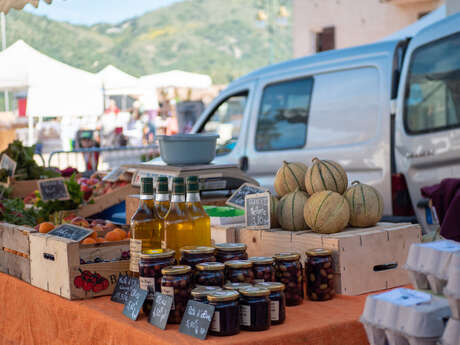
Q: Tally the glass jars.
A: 14